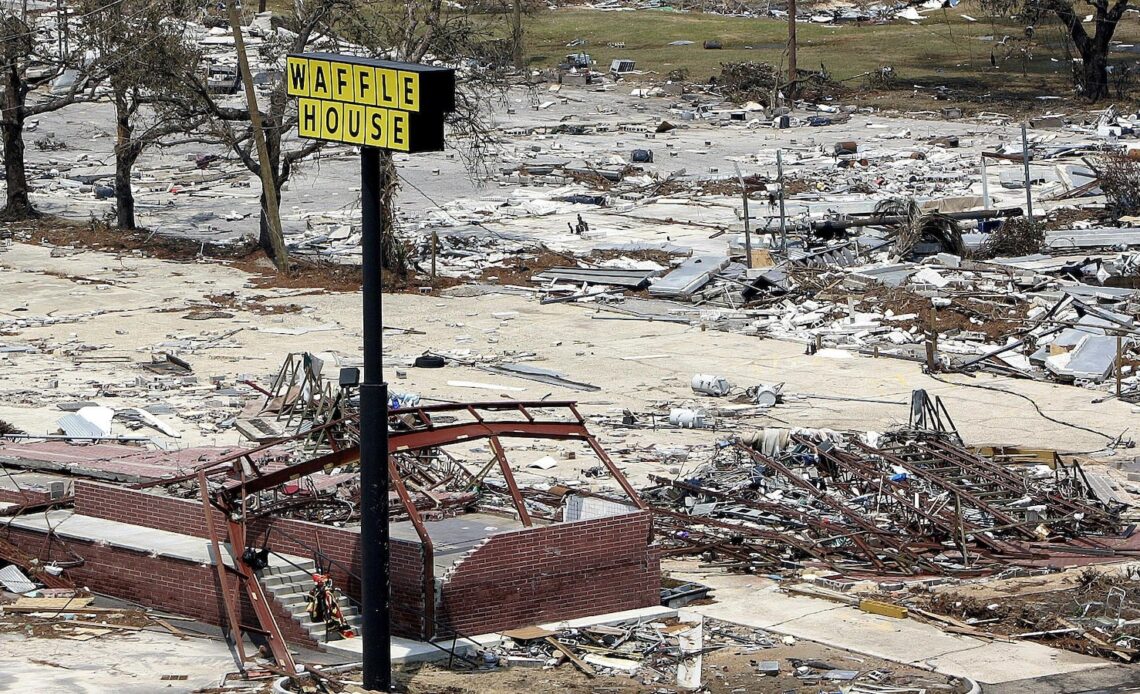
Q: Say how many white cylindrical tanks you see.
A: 3